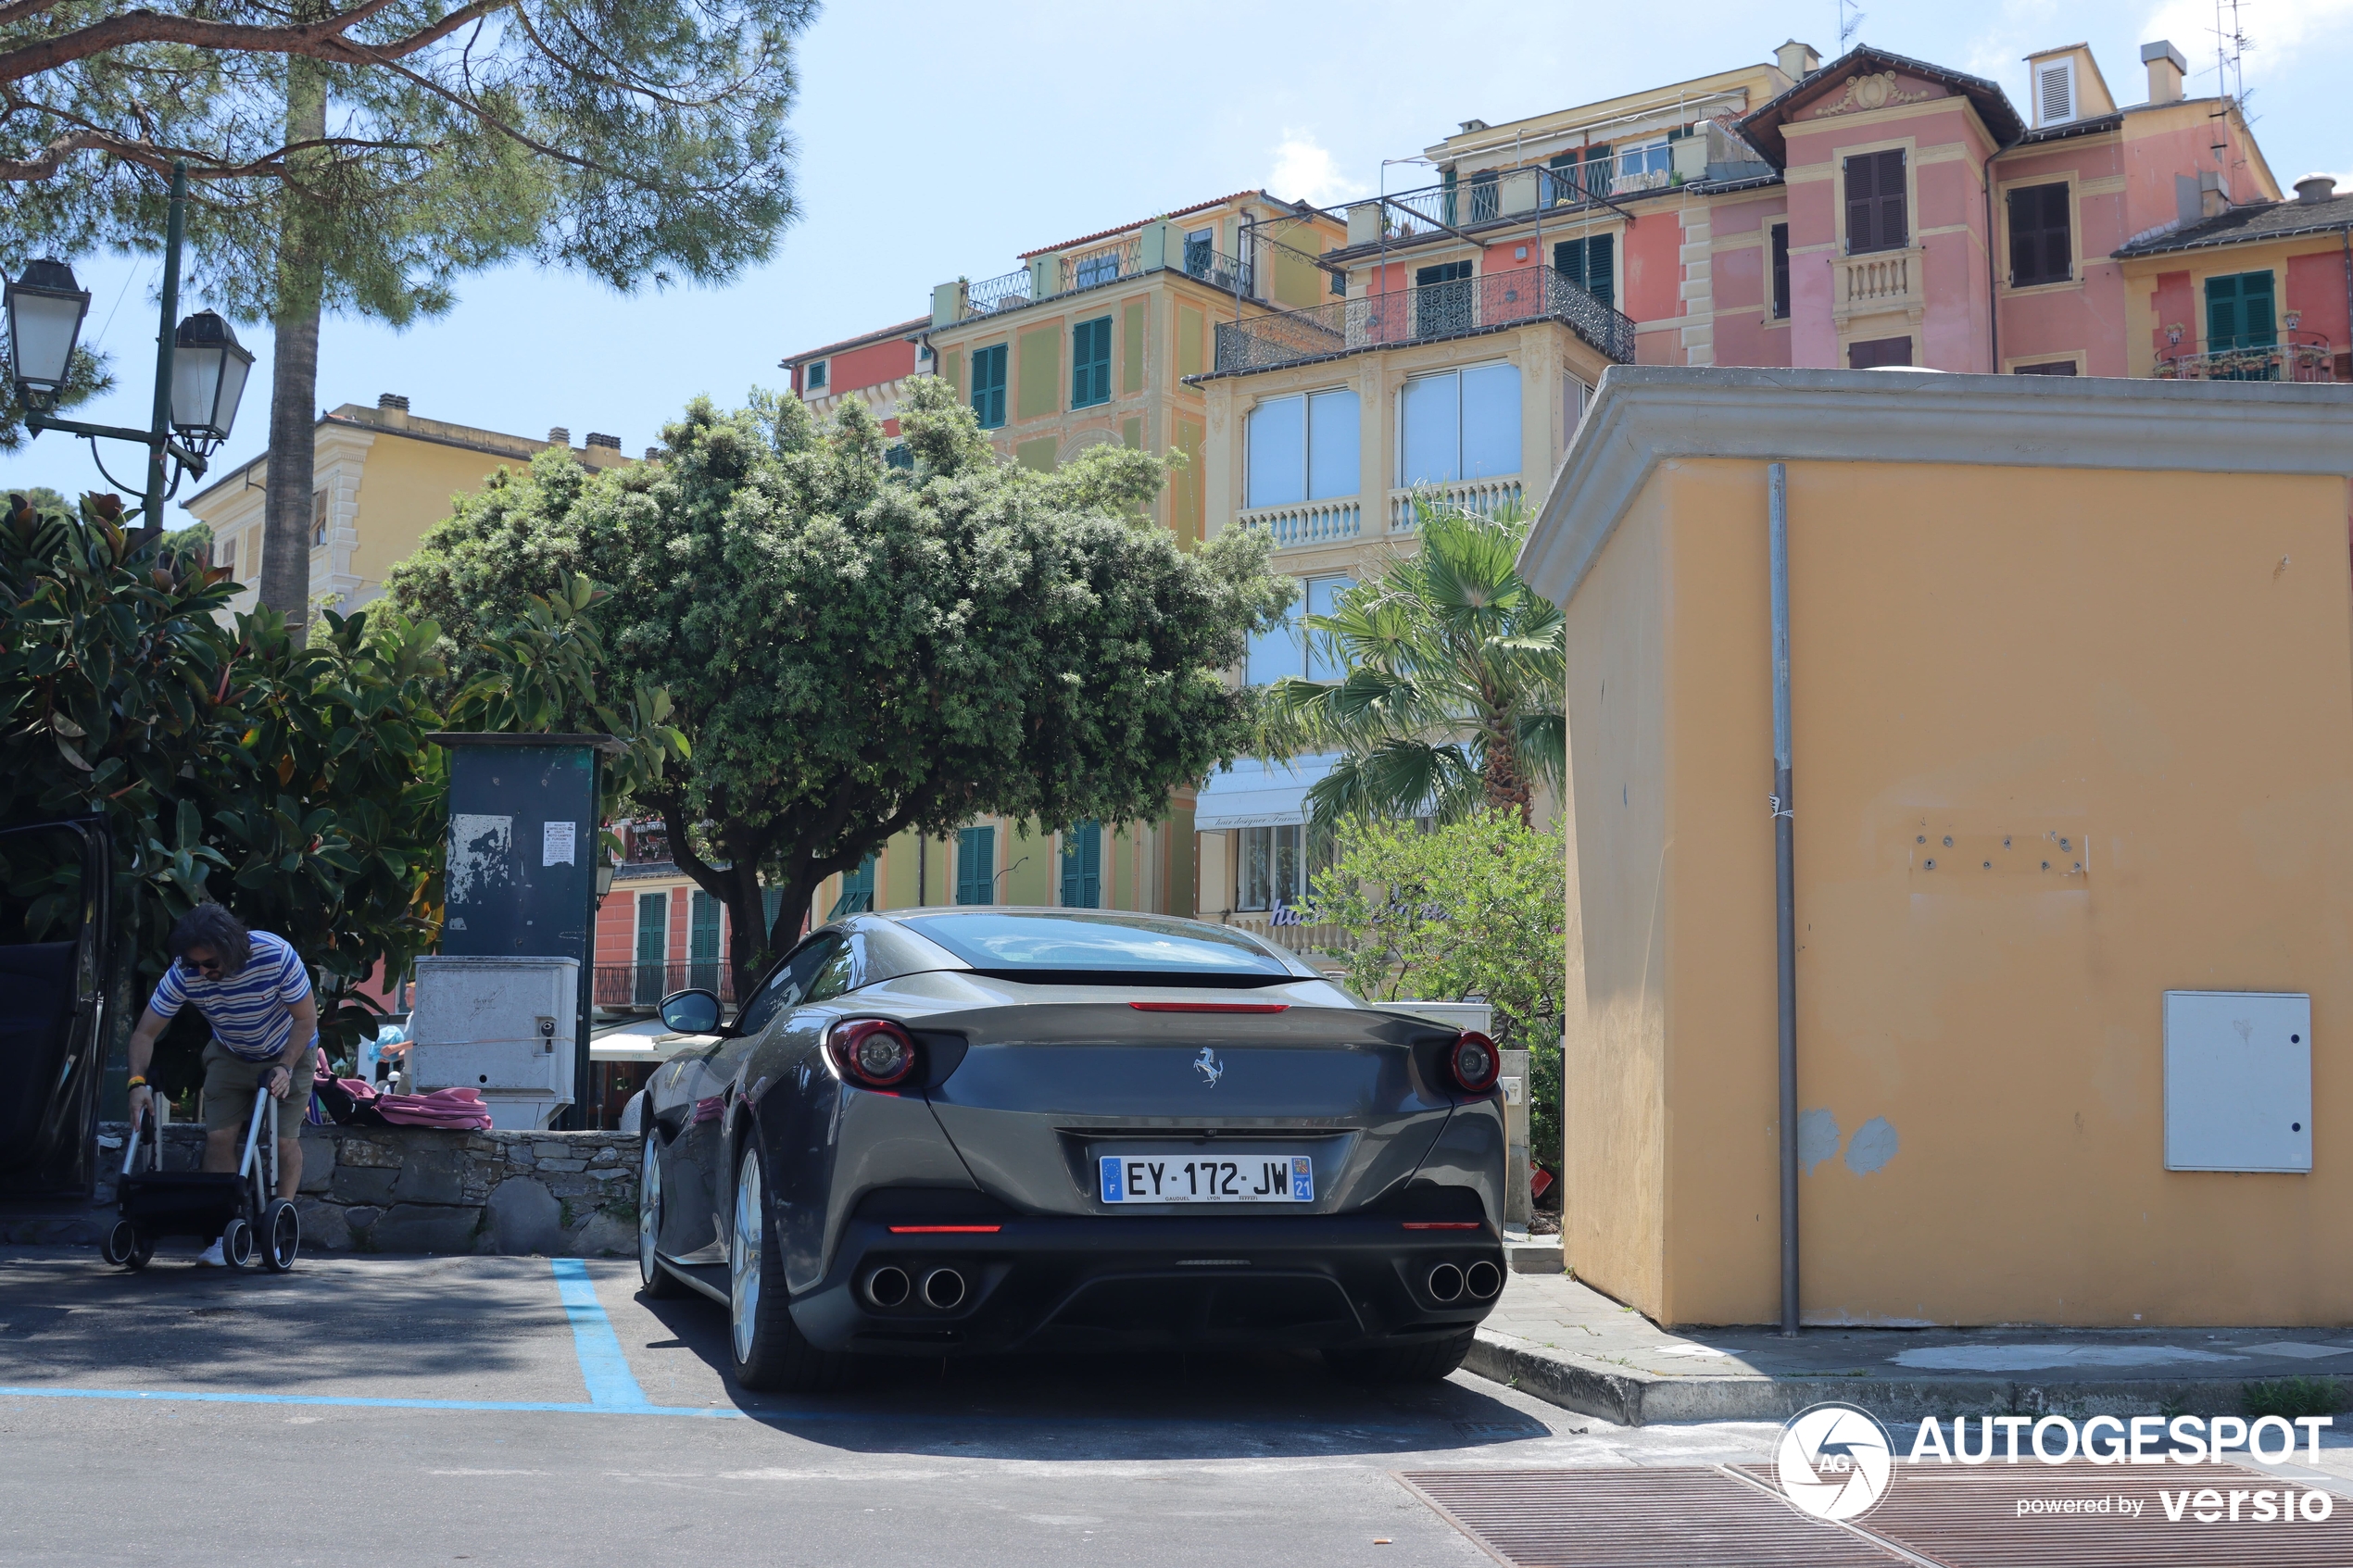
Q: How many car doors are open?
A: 1